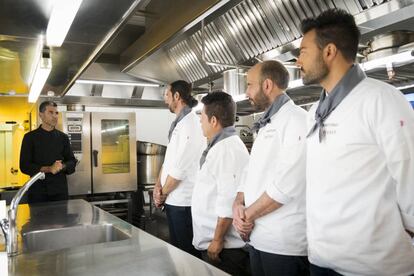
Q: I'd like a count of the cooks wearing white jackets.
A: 4